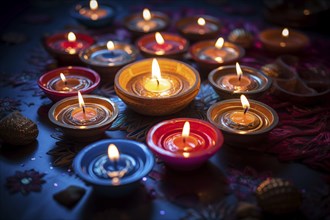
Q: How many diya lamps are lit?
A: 15